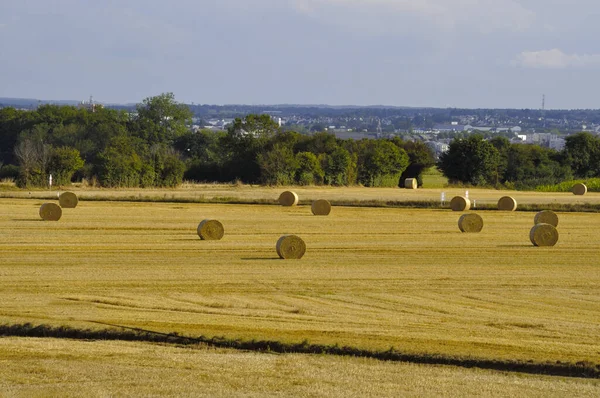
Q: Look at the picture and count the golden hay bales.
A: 13